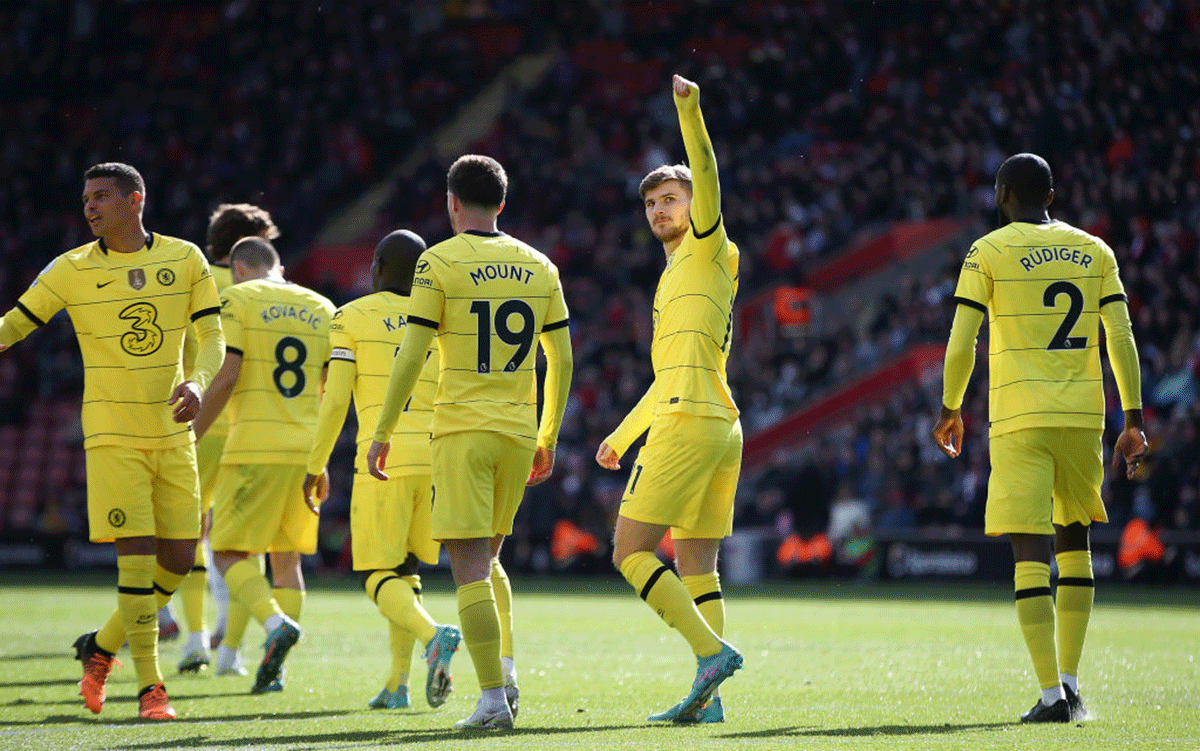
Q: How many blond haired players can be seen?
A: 1